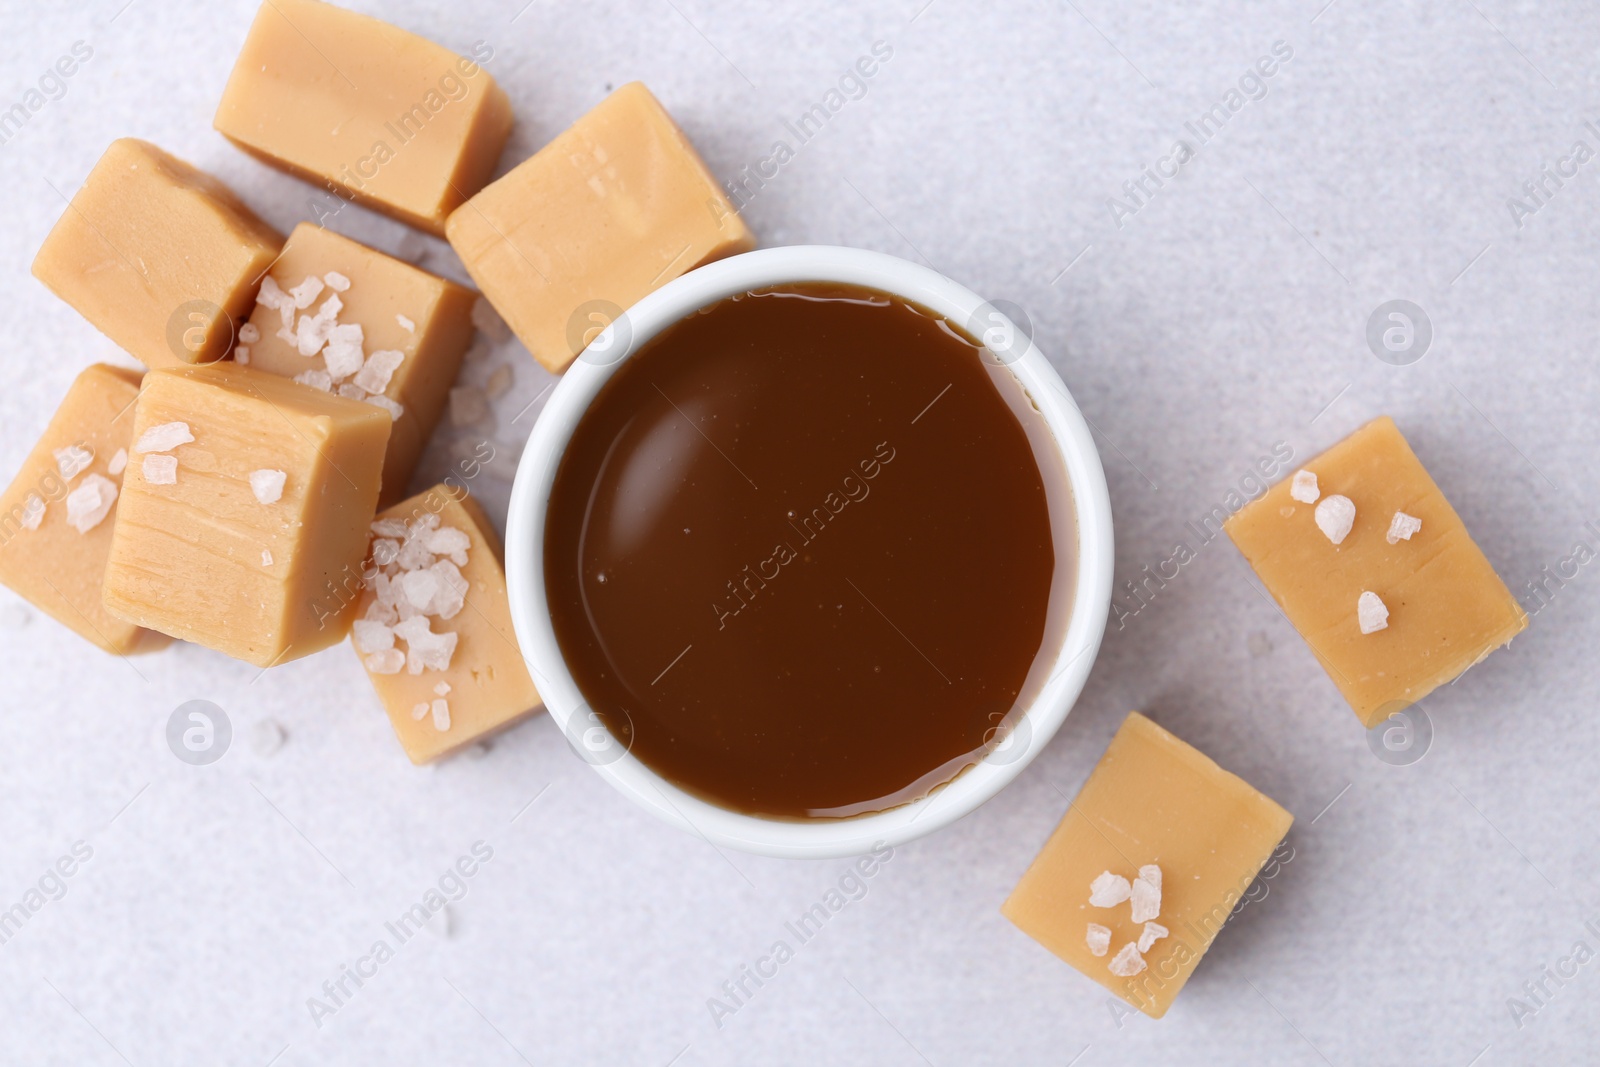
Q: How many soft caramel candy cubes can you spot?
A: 9